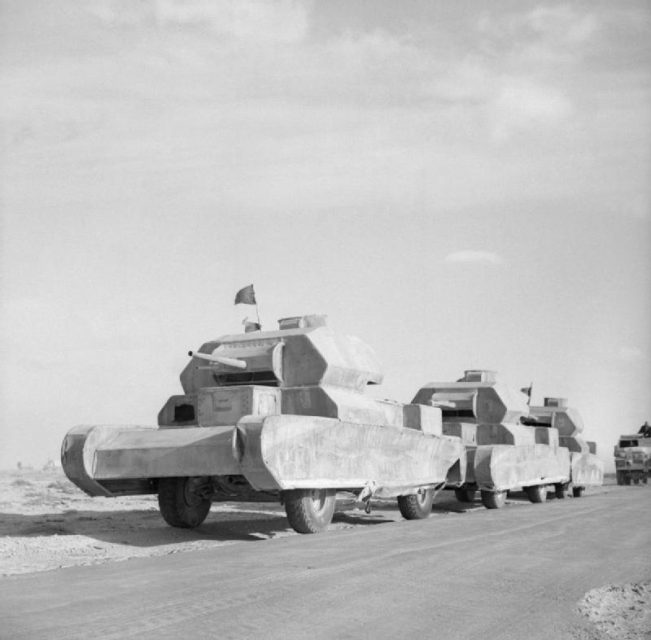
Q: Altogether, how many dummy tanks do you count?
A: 3